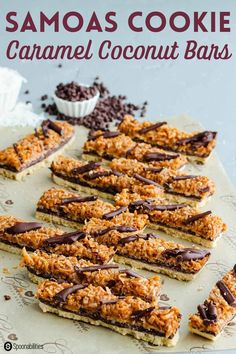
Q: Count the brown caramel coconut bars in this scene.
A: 12